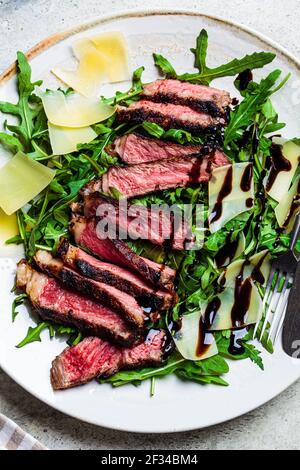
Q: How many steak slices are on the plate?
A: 10